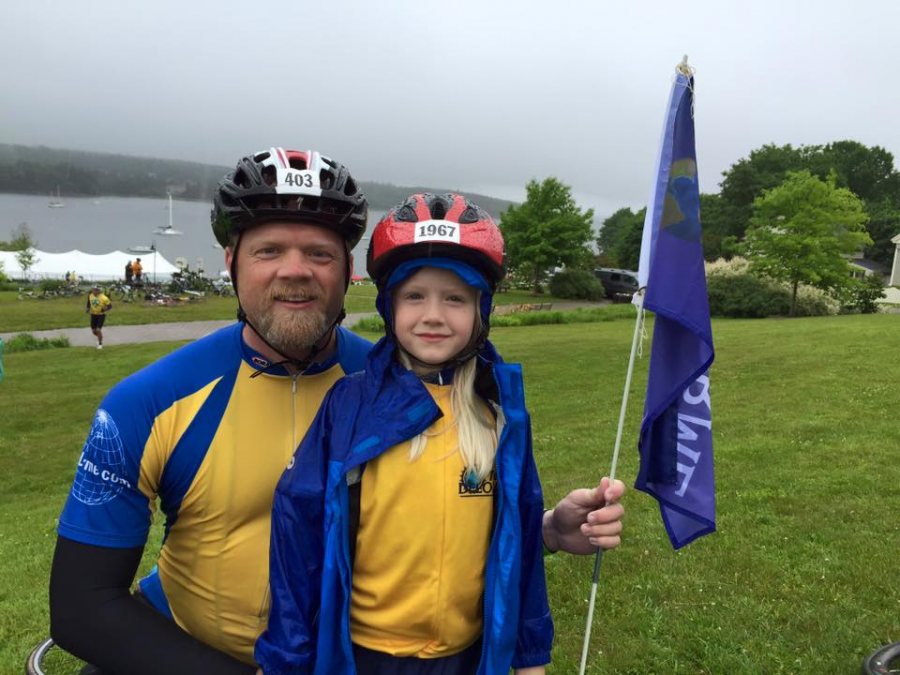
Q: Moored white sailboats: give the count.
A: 2